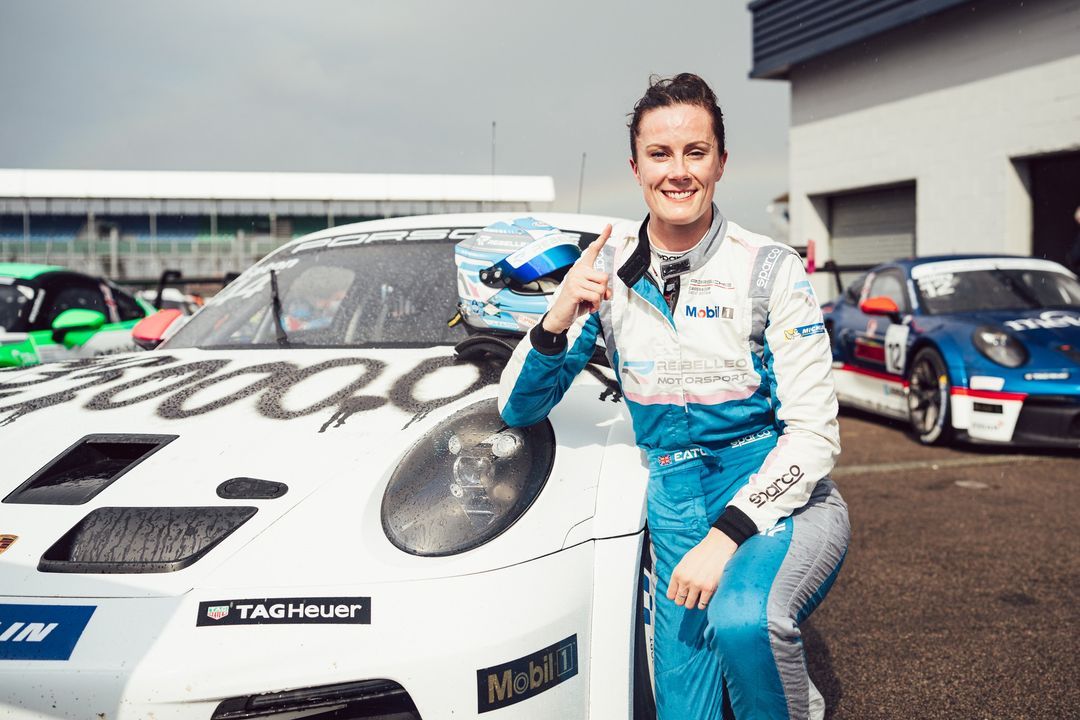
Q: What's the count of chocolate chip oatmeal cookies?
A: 0